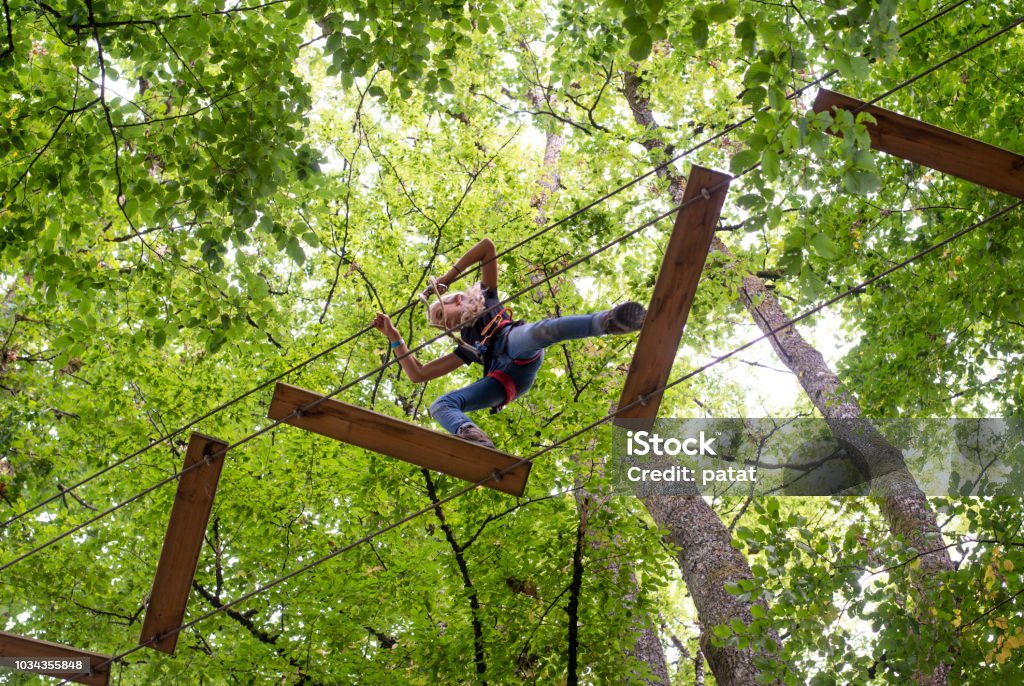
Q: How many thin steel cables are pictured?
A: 3